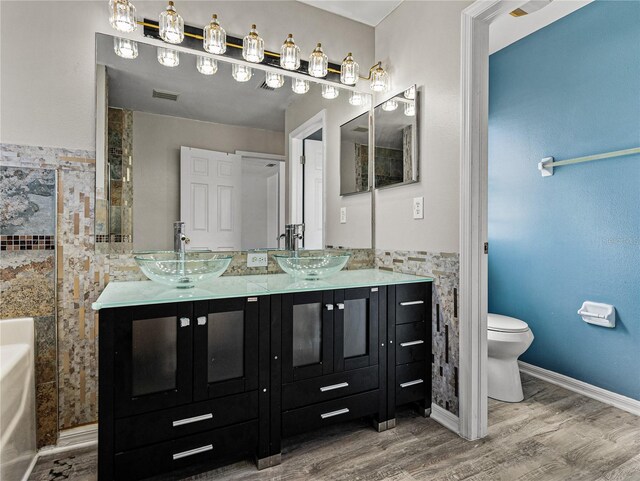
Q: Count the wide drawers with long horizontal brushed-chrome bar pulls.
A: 4